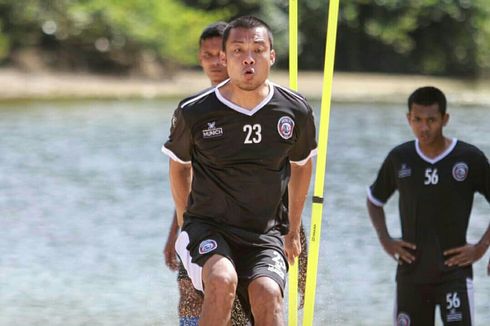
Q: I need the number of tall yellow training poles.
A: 2